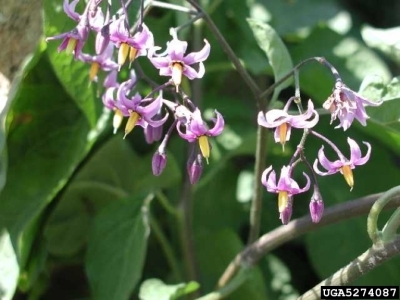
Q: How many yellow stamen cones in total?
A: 11